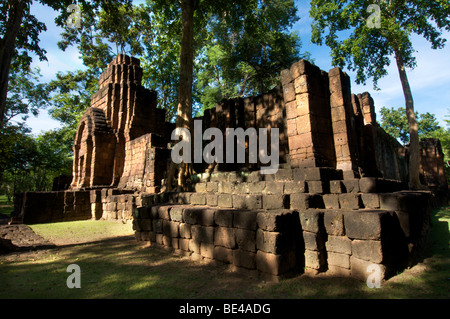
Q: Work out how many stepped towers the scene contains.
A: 1